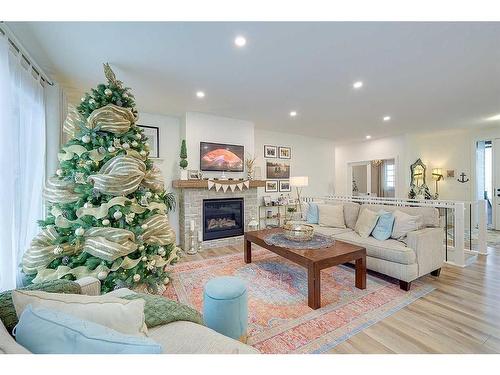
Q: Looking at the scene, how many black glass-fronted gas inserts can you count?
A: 1